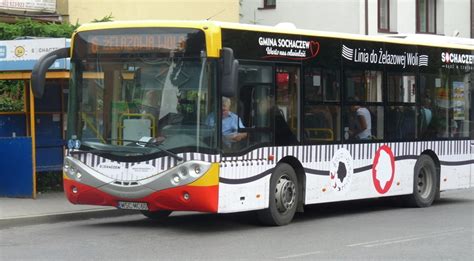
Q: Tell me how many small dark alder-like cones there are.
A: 0